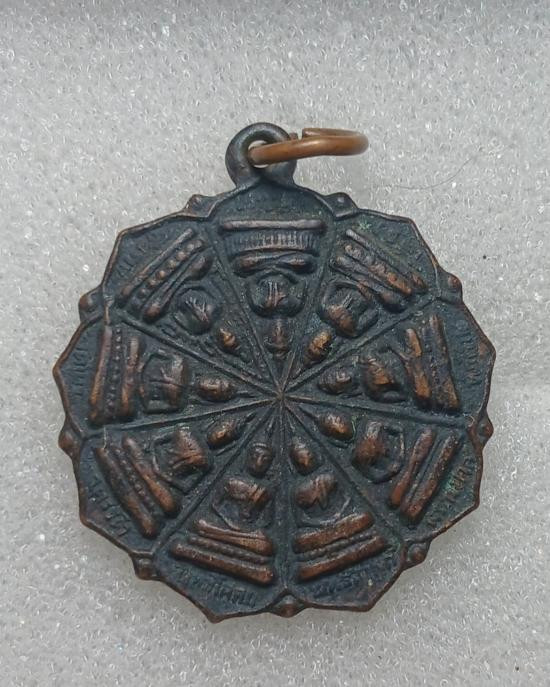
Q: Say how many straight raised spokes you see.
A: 9